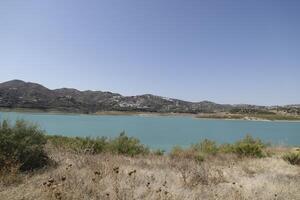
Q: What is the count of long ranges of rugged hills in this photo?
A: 1